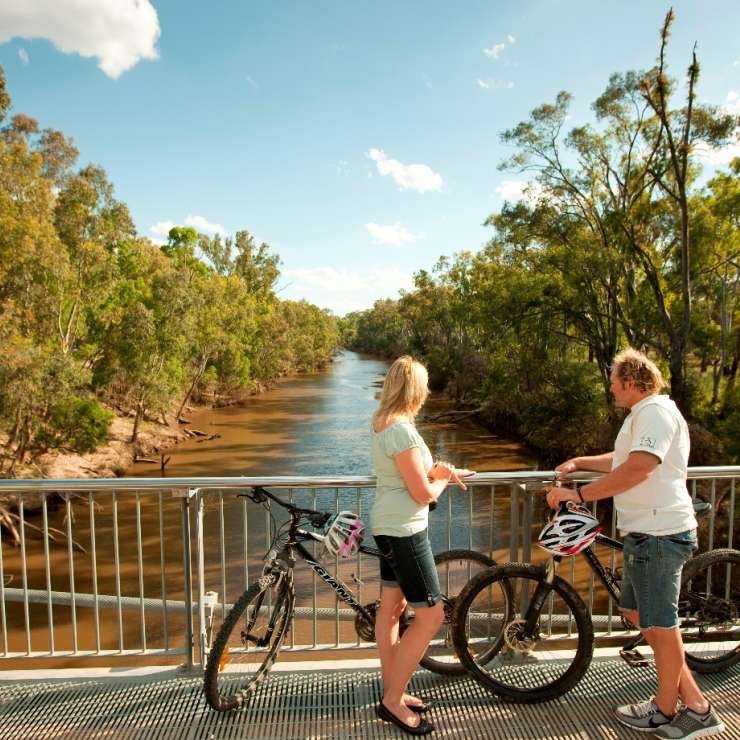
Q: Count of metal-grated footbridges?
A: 1